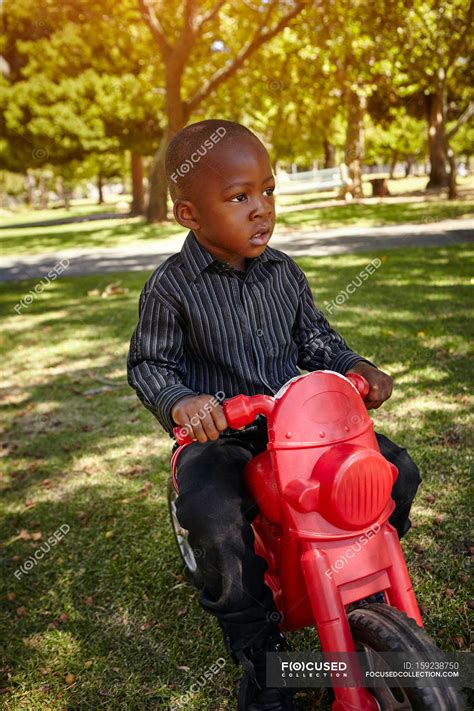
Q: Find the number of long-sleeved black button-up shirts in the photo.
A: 1